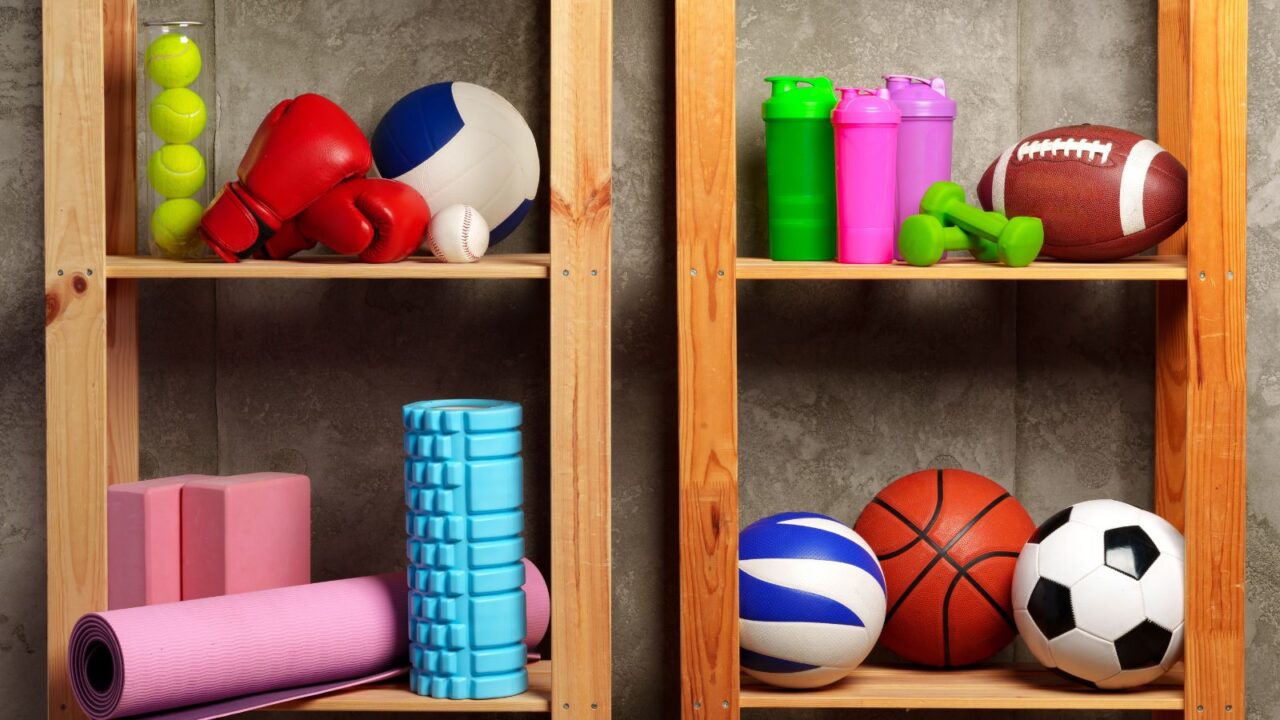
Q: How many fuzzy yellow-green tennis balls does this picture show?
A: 4